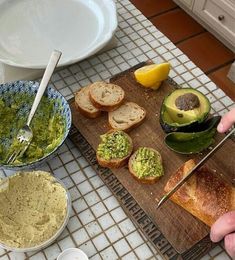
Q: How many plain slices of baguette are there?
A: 3